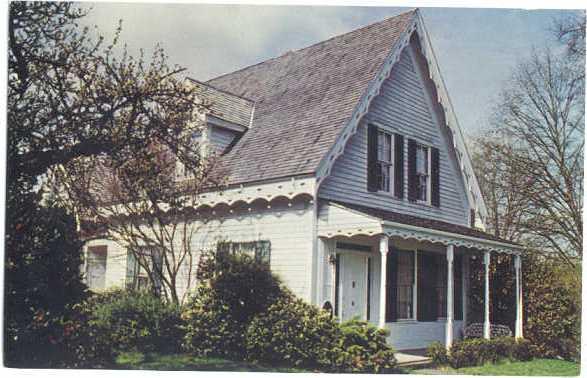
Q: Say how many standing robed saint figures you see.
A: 0